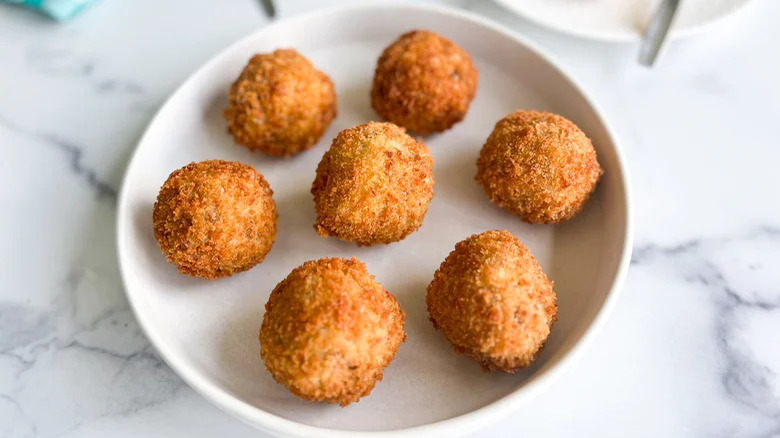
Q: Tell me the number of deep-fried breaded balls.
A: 7